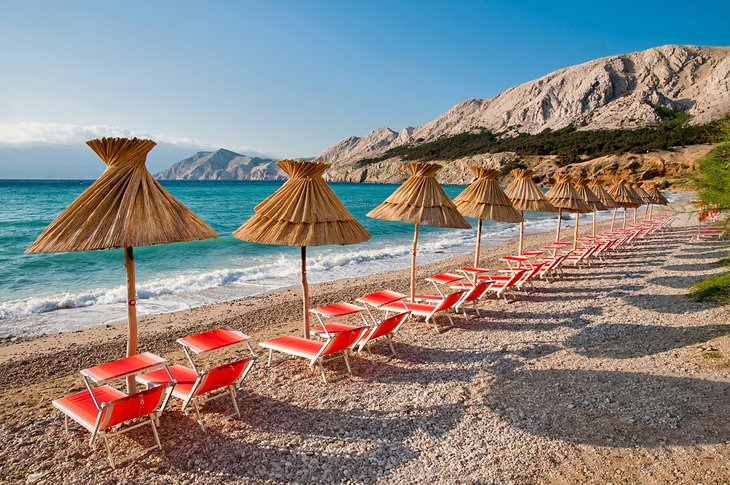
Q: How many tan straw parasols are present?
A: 12